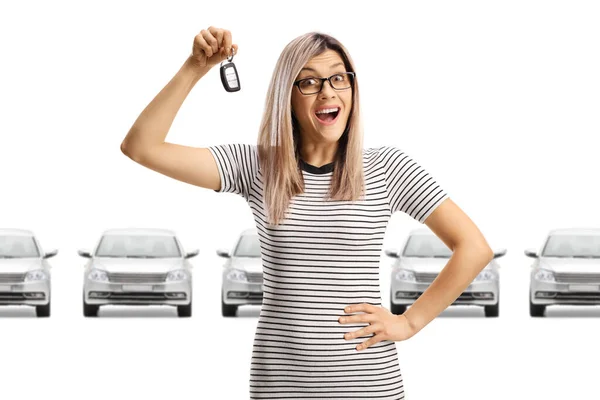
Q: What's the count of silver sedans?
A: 5